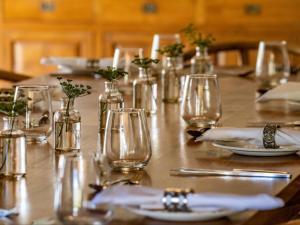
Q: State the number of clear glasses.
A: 7